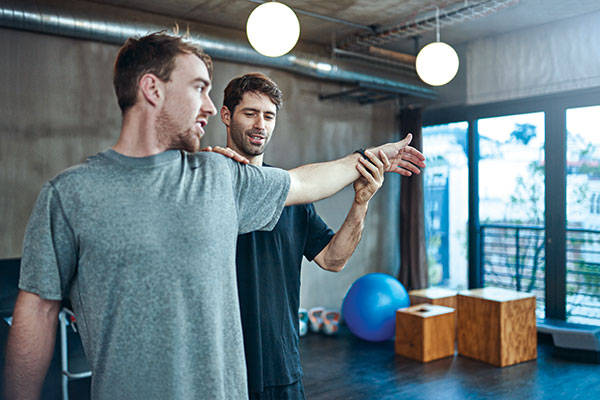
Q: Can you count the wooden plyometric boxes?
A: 3